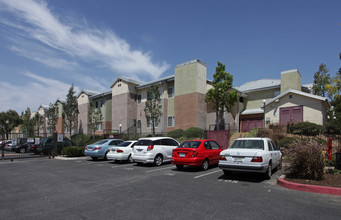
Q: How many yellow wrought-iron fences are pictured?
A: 0